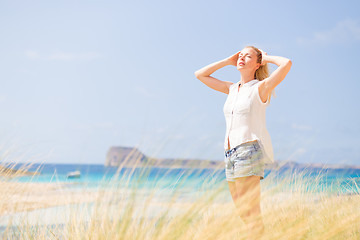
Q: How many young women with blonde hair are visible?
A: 1